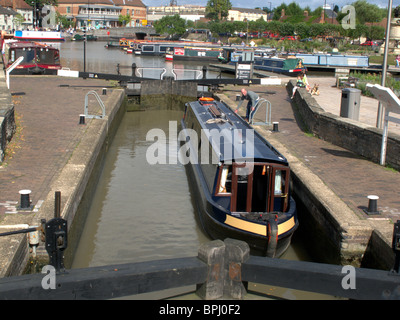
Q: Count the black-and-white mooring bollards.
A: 6